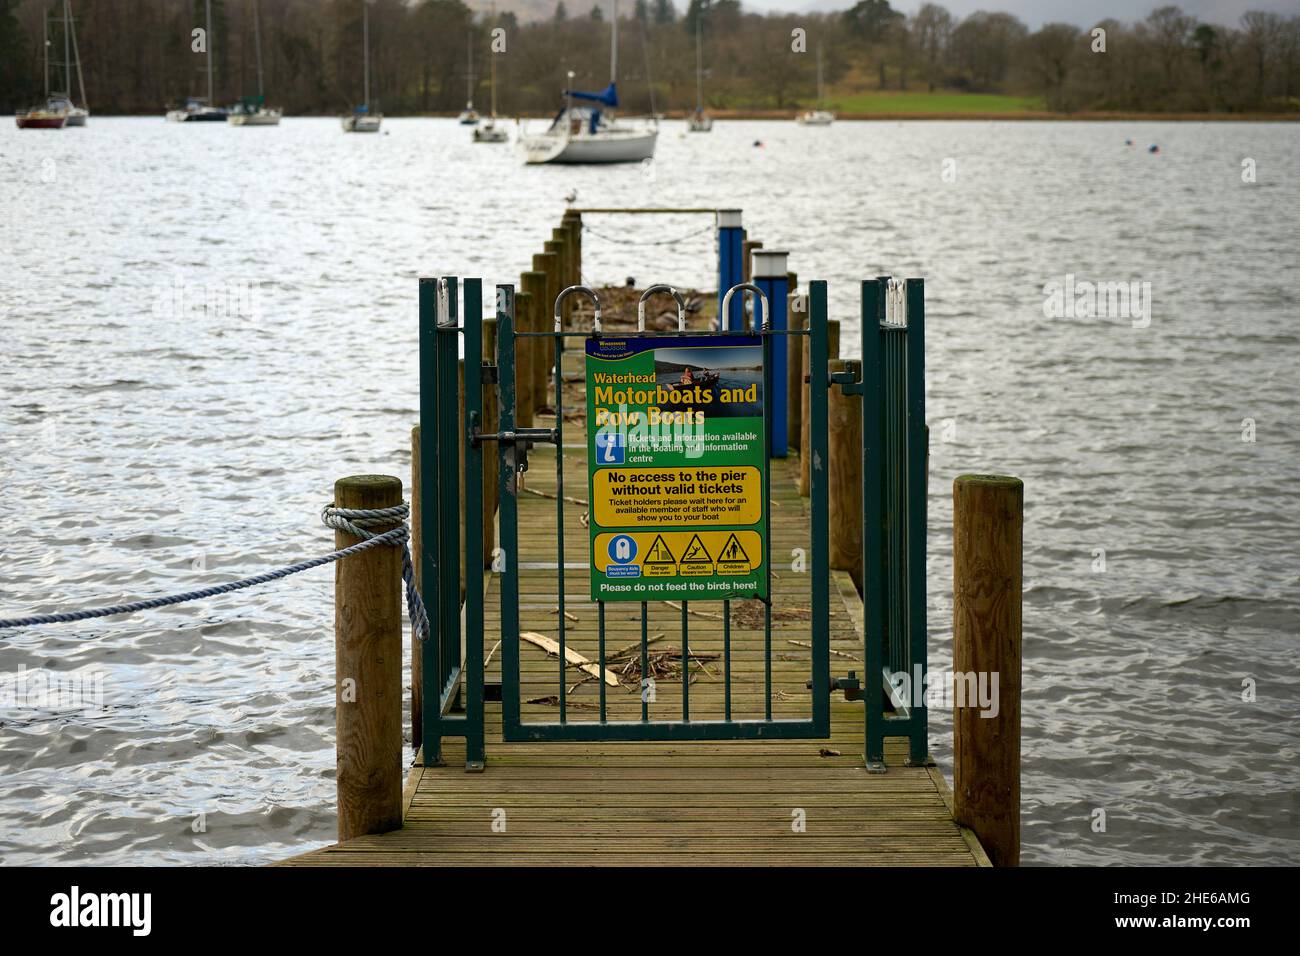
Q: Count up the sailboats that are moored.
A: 10